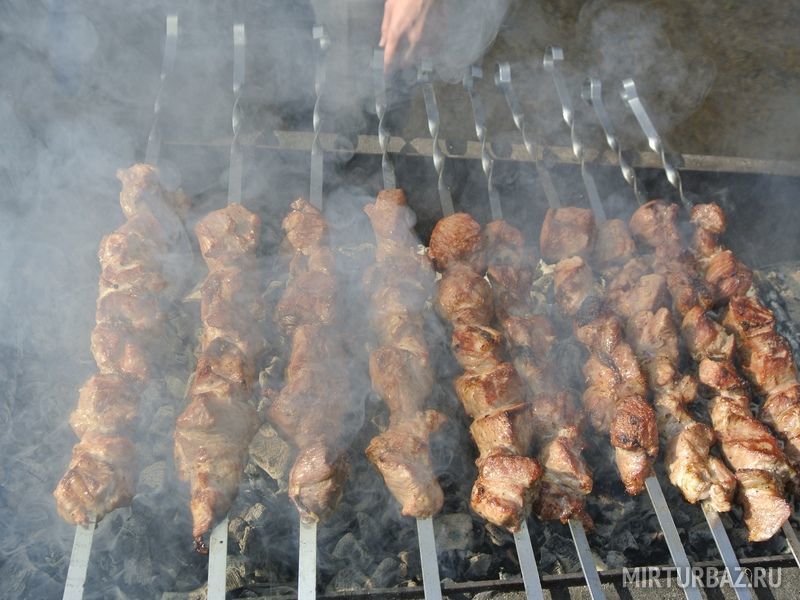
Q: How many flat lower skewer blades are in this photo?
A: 9